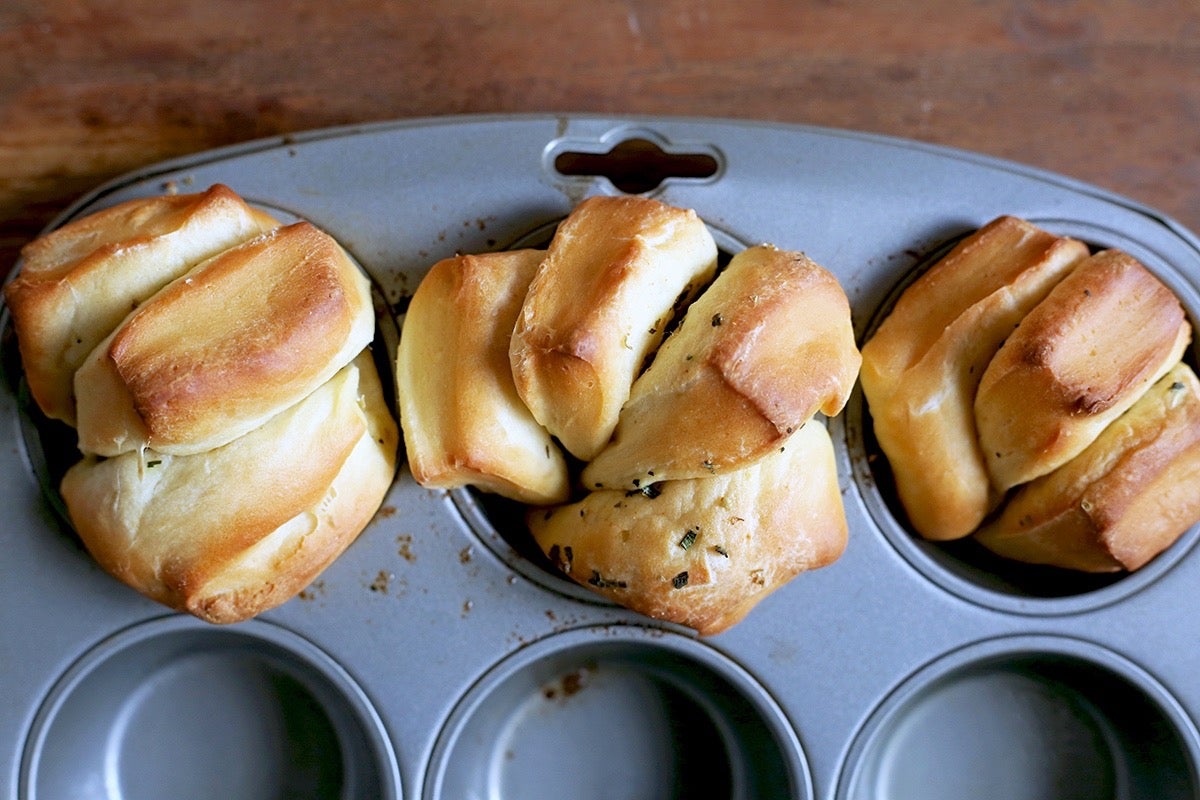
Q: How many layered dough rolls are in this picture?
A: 3